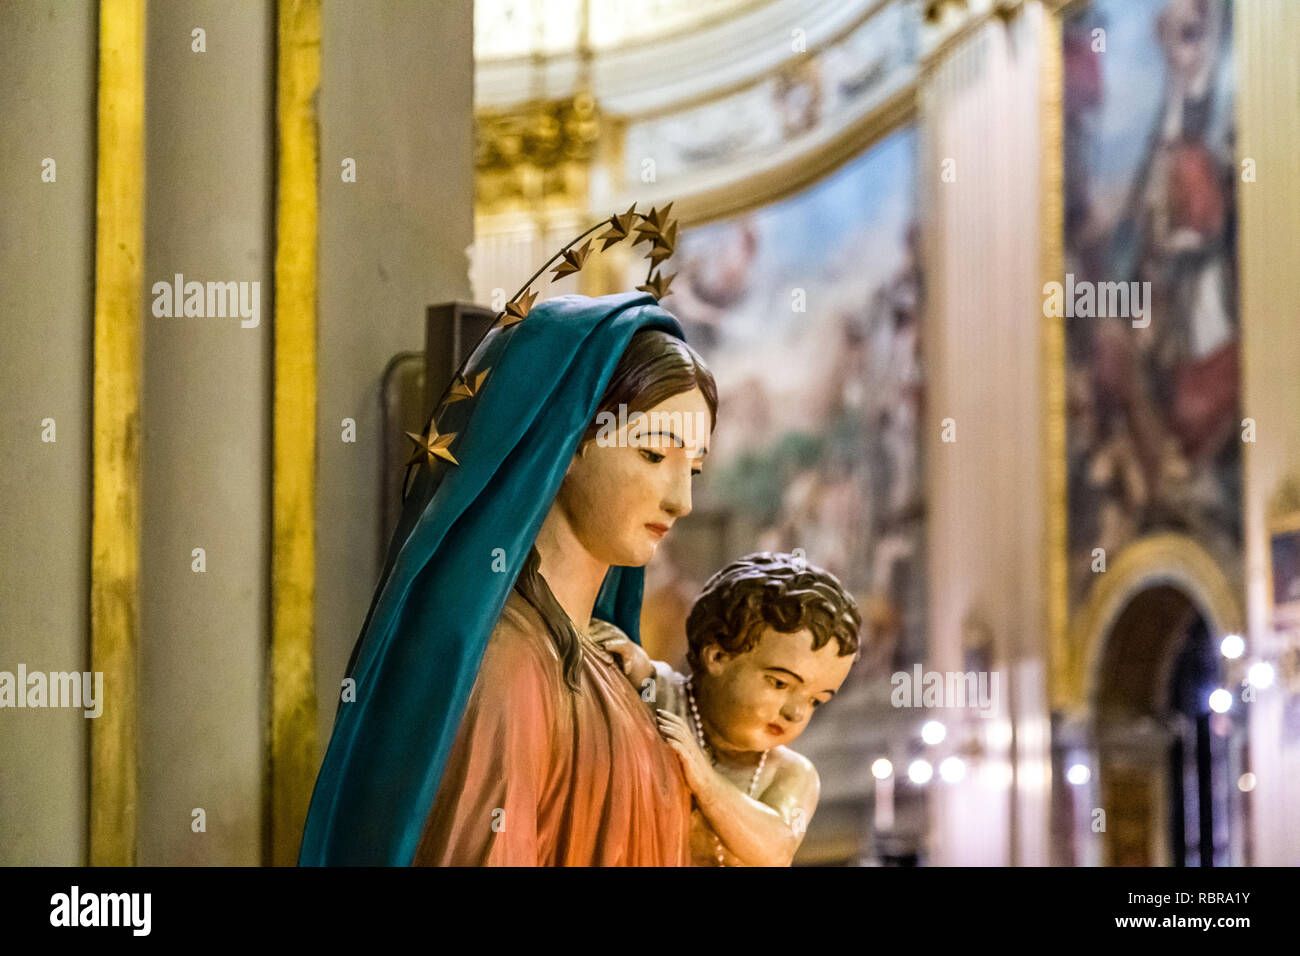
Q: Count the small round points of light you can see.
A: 9